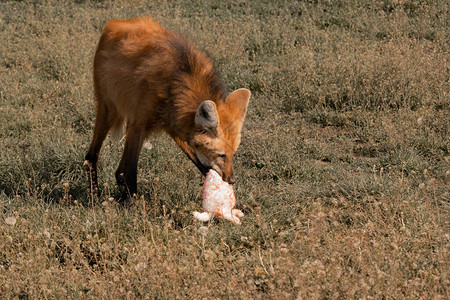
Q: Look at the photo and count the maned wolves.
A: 1